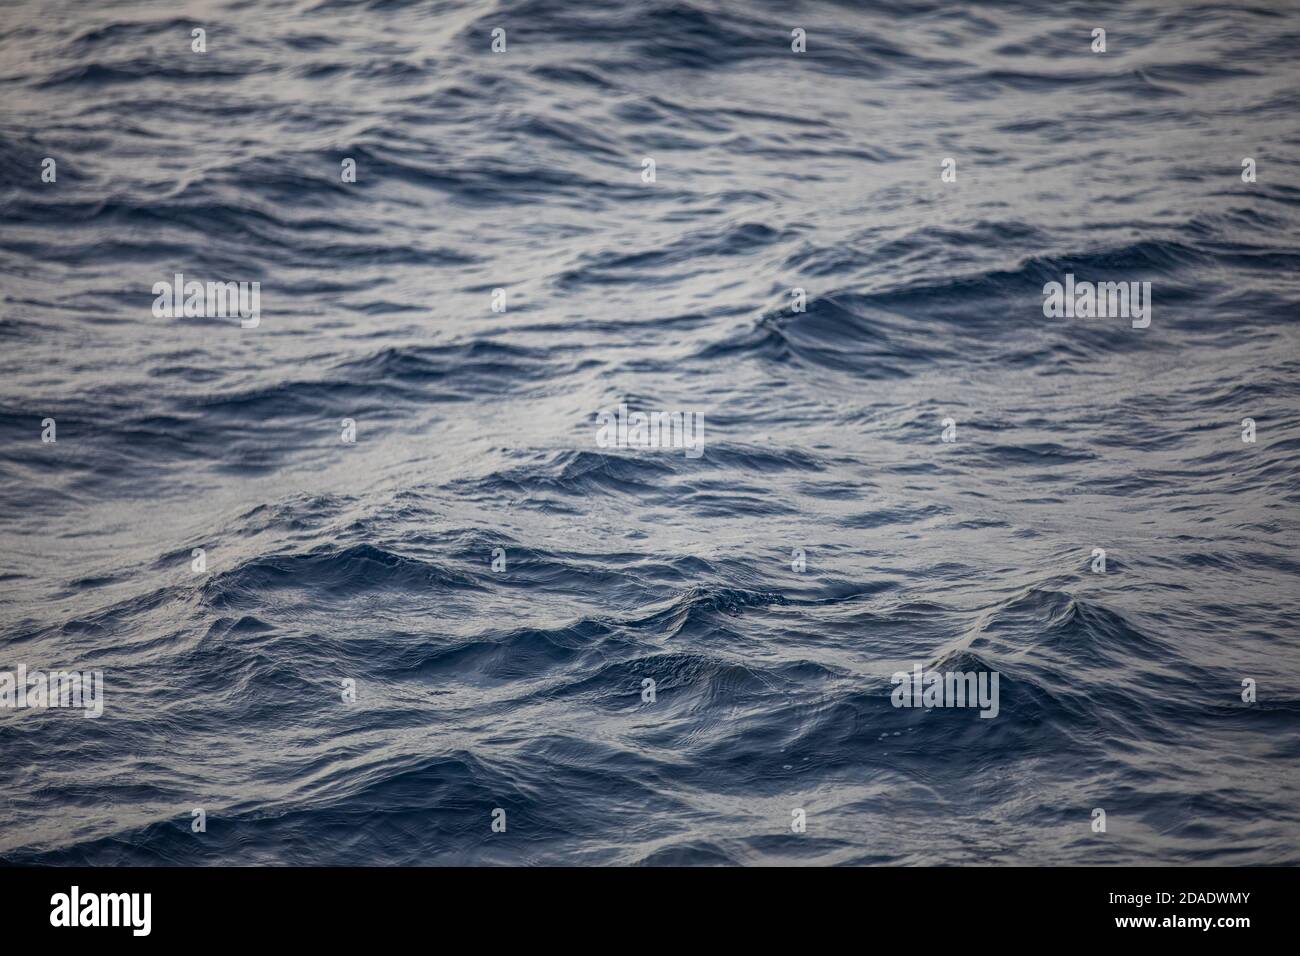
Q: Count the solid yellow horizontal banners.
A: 0